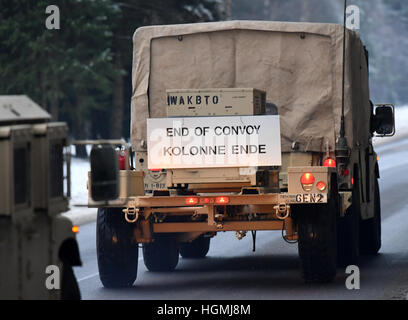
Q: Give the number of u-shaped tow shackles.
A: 2